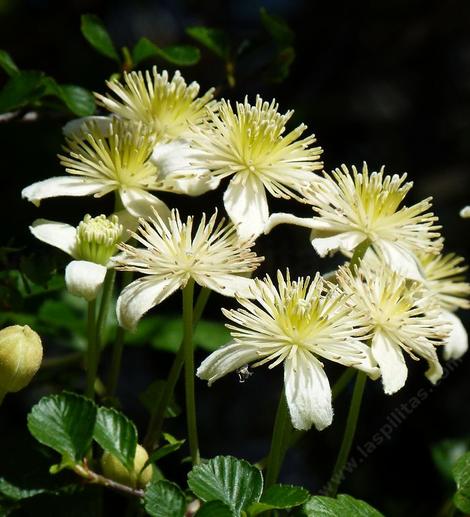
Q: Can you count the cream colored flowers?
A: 9